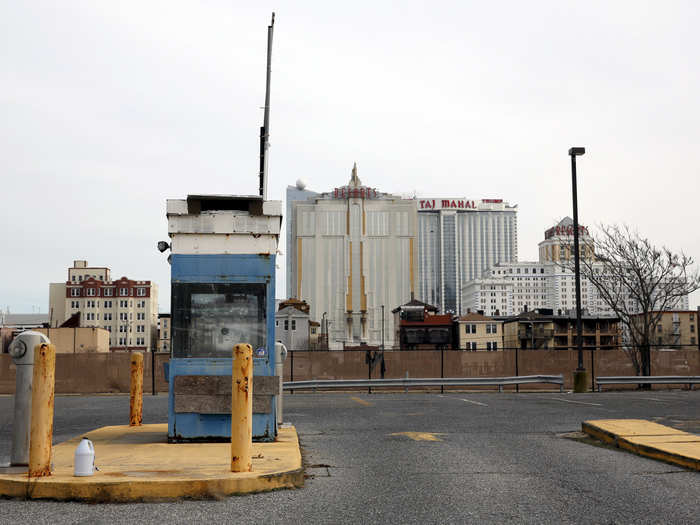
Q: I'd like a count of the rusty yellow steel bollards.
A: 3